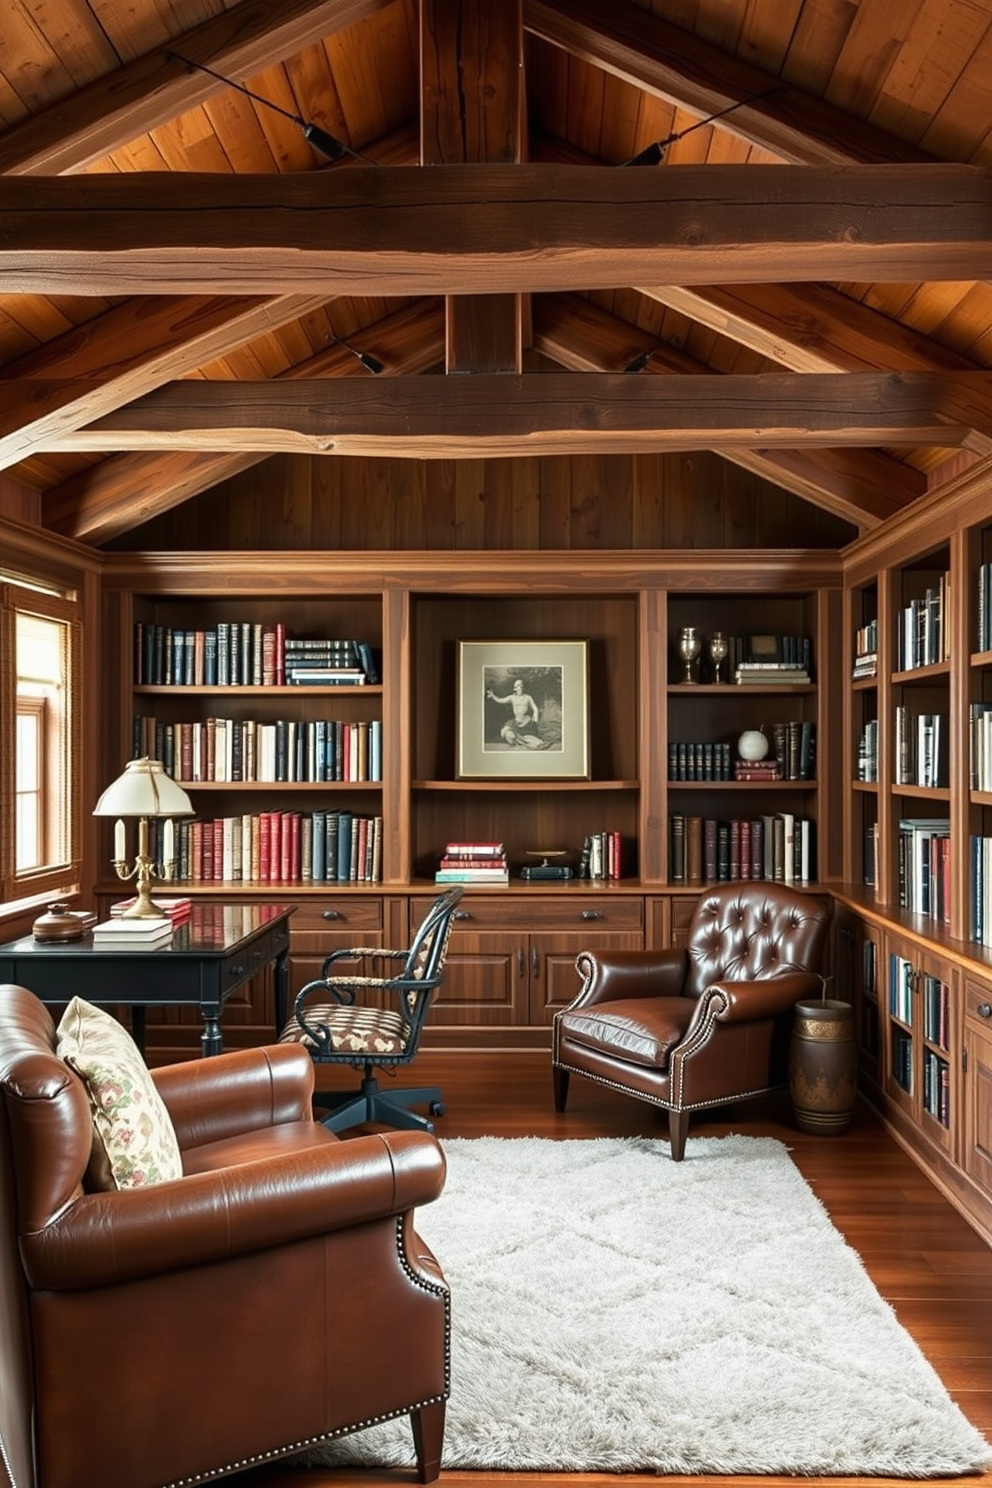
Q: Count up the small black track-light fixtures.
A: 4